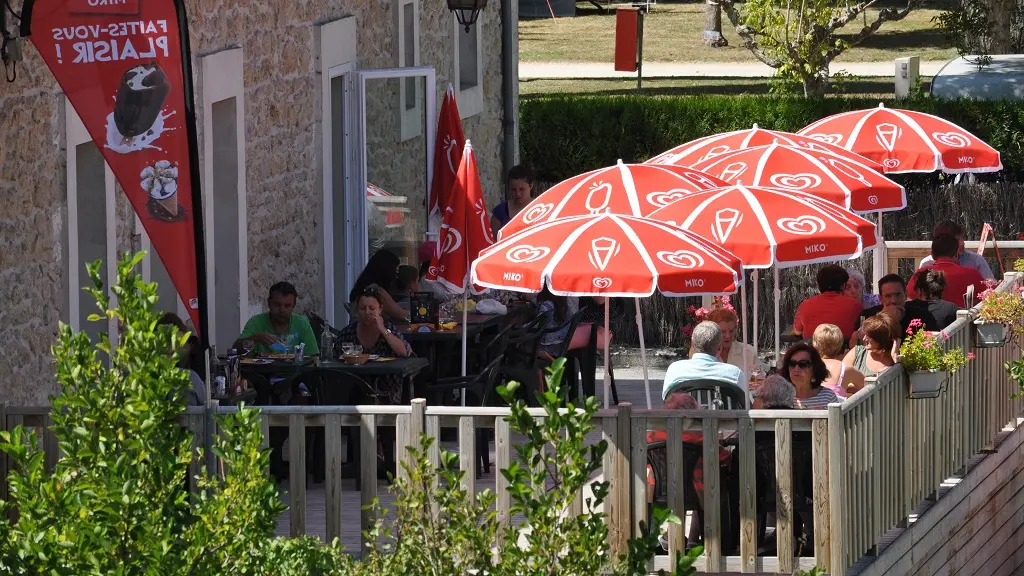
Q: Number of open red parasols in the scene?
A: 6